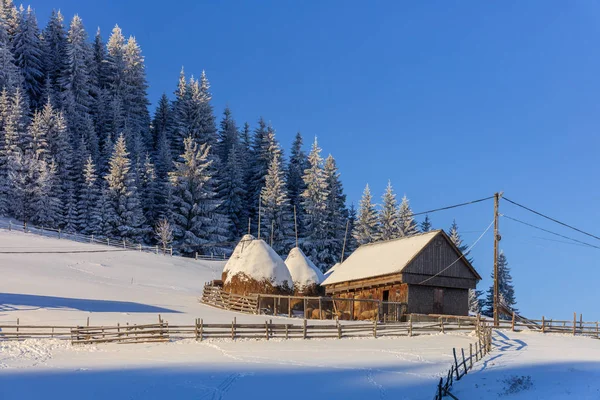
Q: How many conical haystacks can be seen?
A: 2